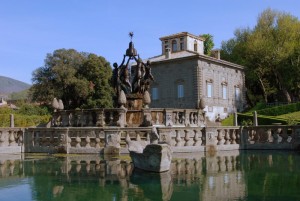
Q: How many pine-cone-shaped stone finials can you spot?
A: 5